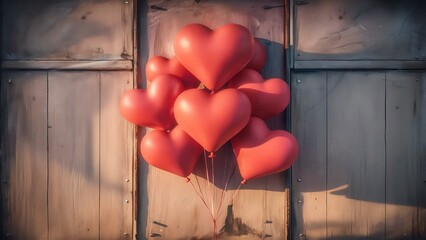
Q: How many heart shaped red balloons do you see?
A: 8